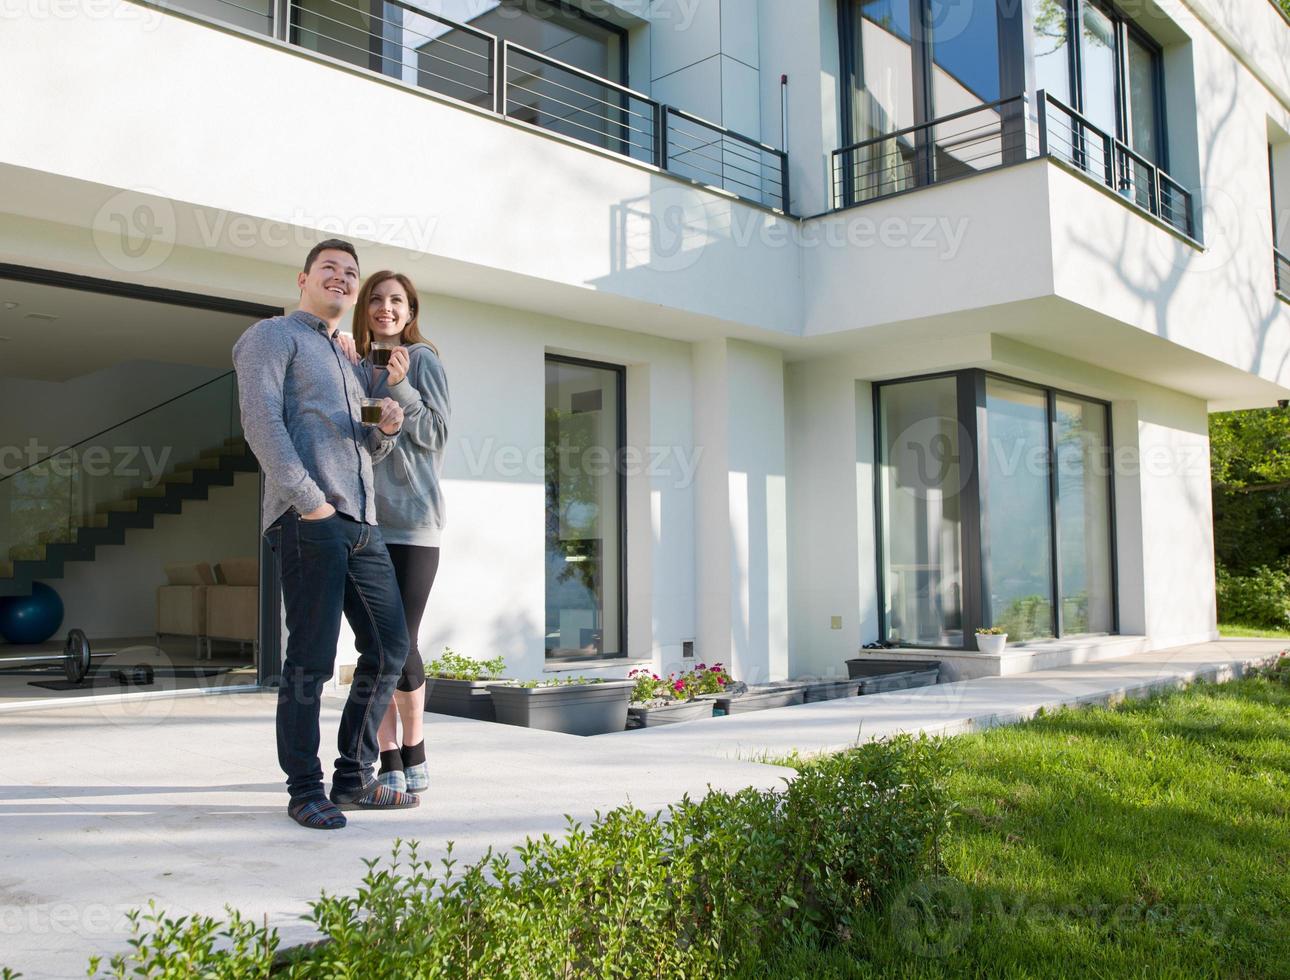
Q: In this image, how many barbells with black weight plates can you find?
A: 1